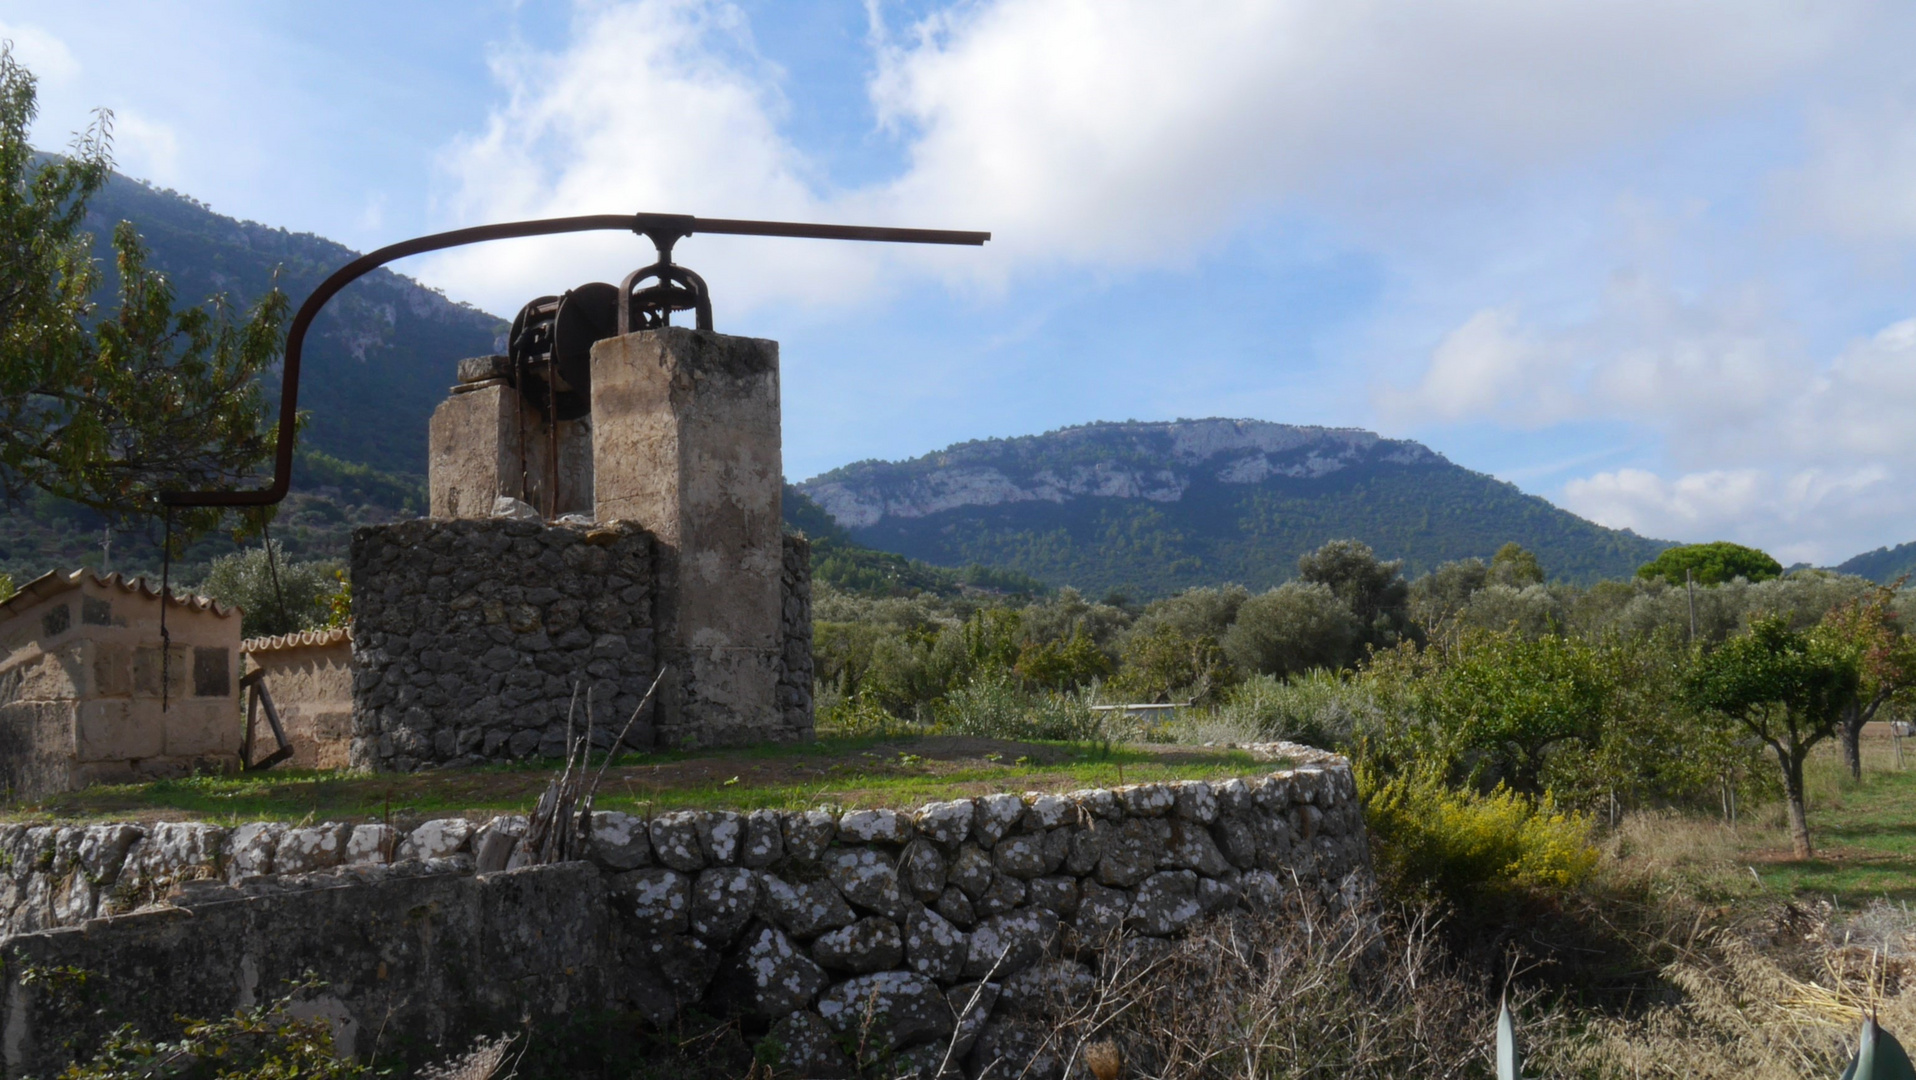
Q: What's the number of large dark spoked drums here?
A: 1